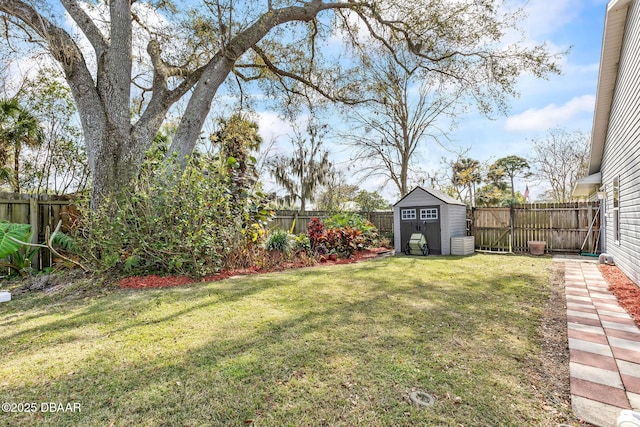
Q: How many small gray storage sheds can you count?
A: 1